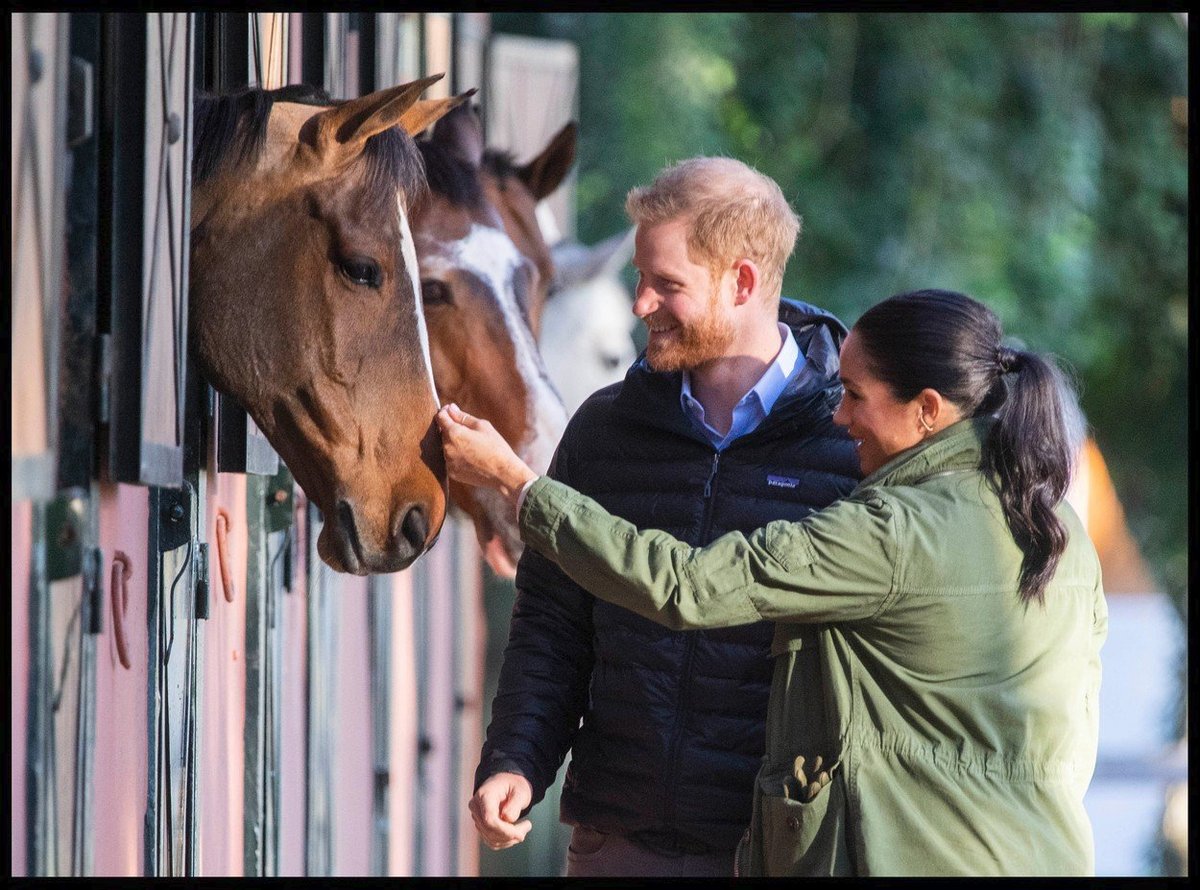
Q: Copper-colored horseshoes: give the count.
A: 2